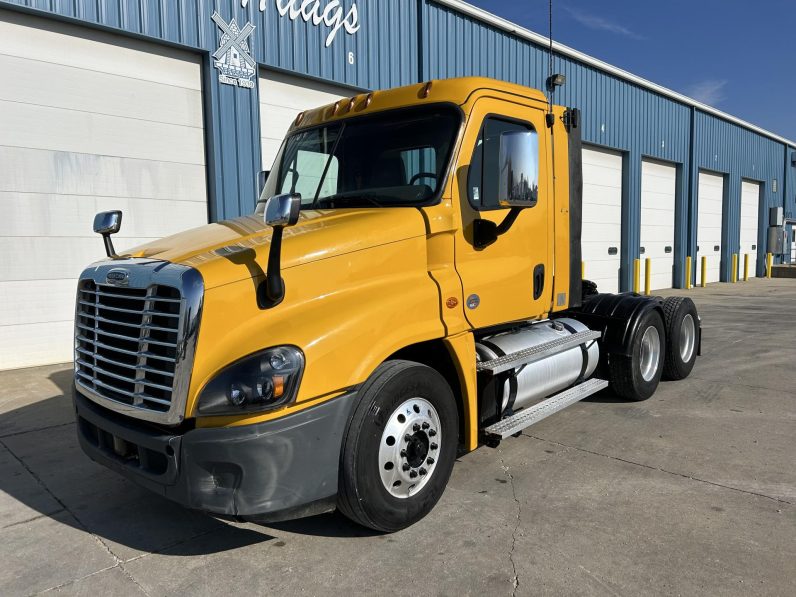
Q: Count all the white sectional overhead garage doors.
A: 6